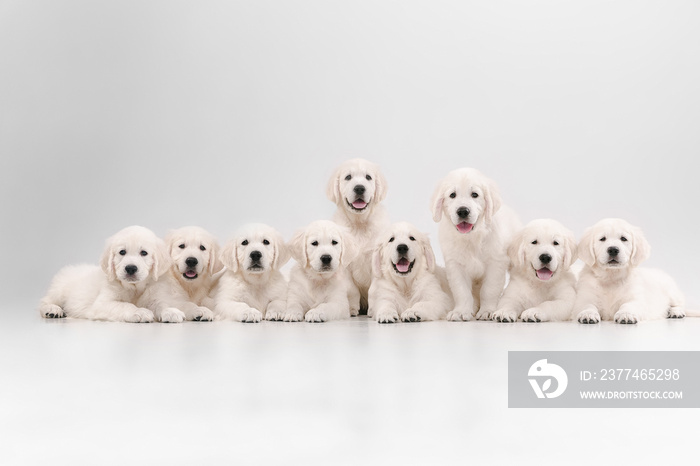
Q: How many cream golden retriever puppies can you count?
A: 9